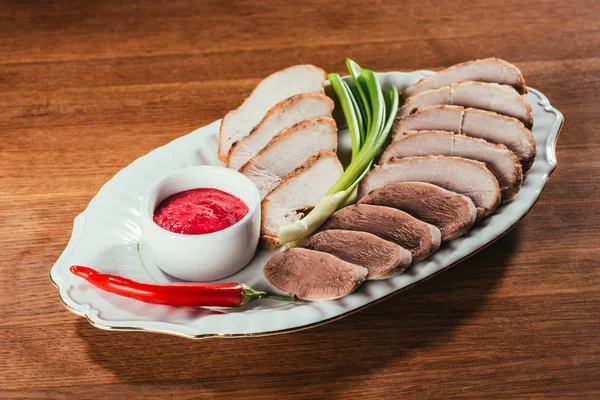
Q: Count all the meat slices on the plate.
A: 13